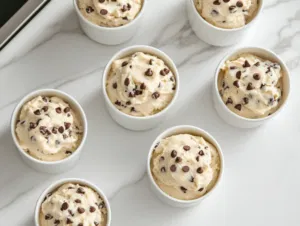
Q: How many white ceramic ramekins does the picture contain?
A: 7